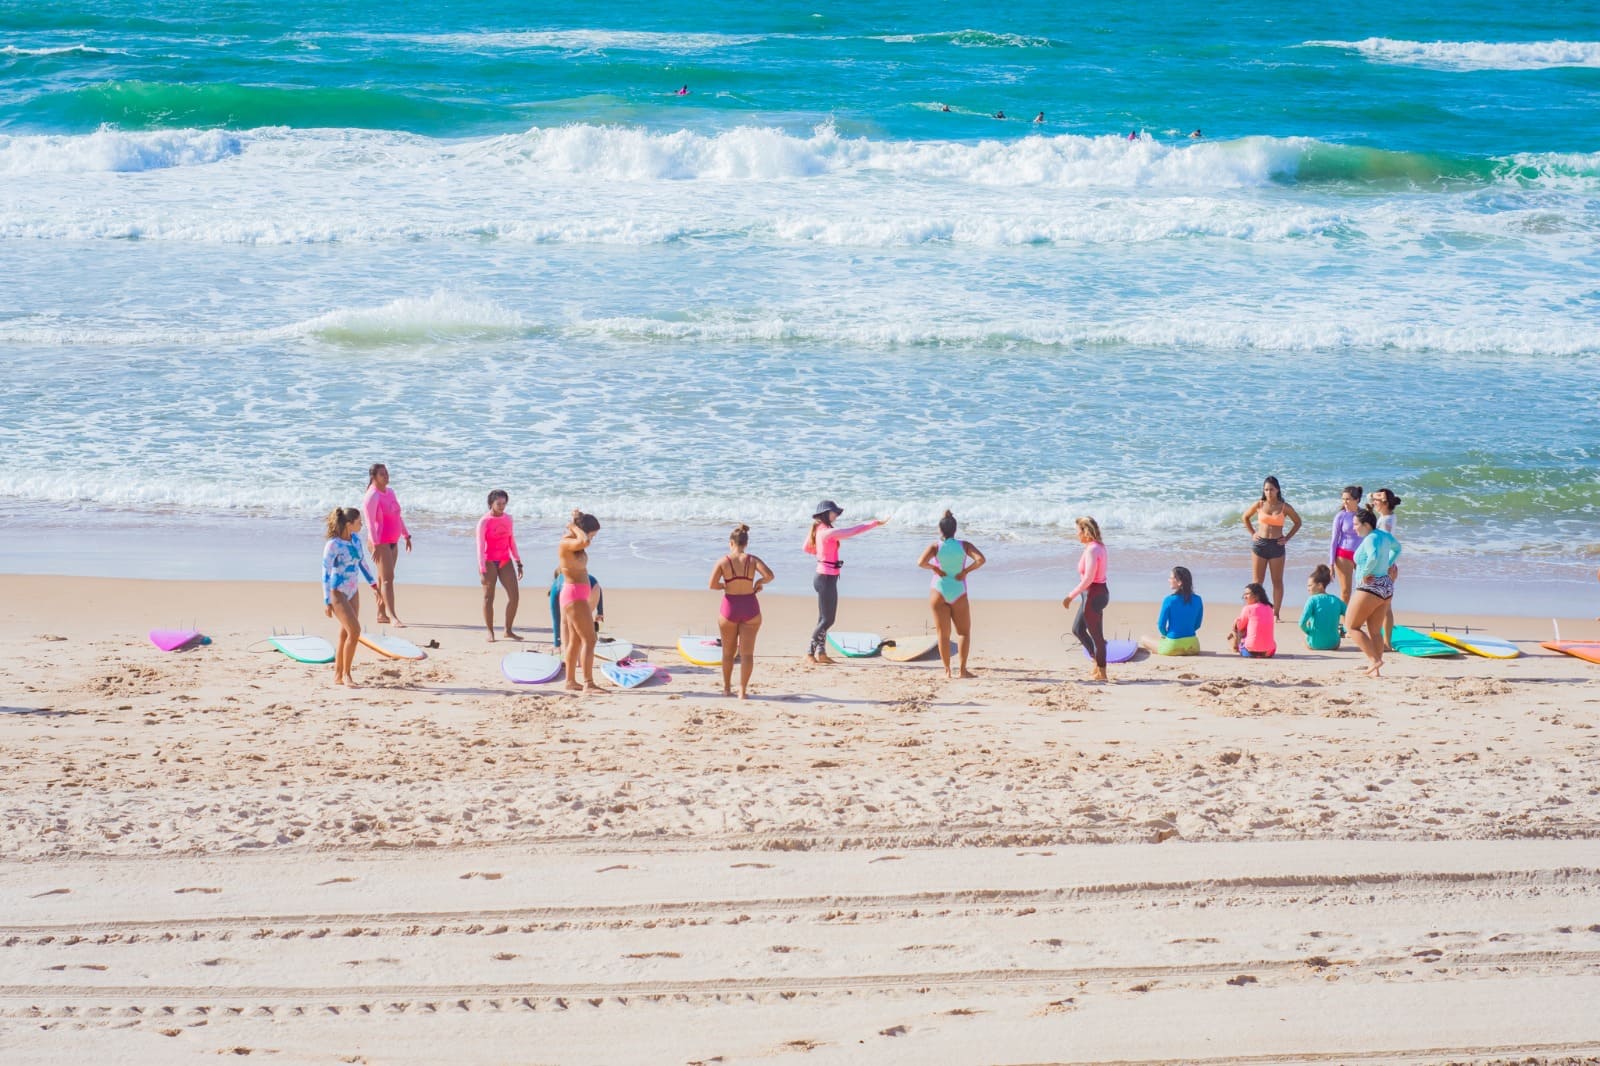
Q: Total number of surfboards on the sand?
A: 13